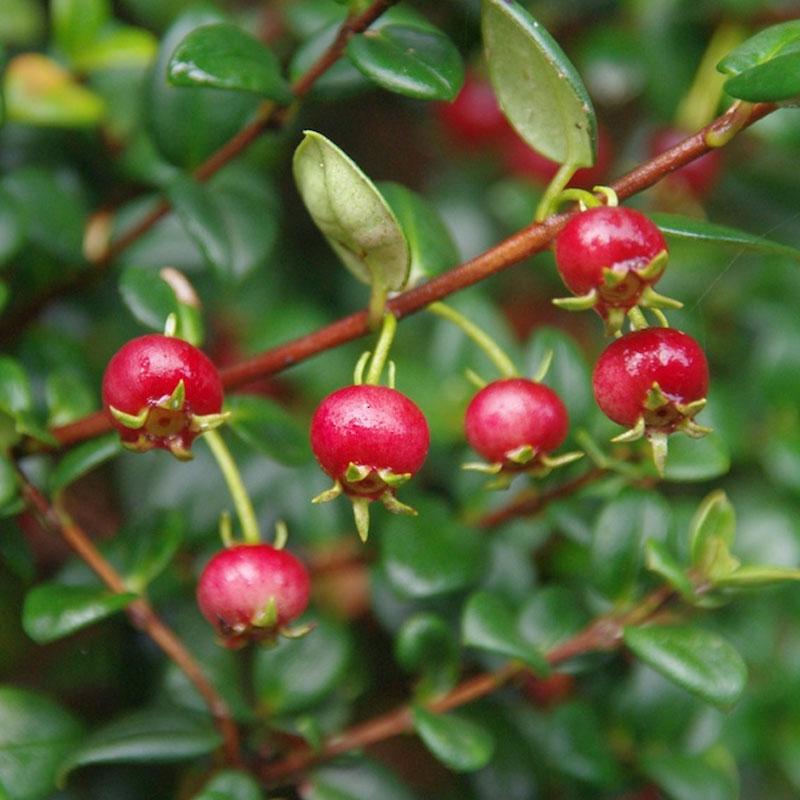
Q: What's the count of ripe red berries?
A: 6